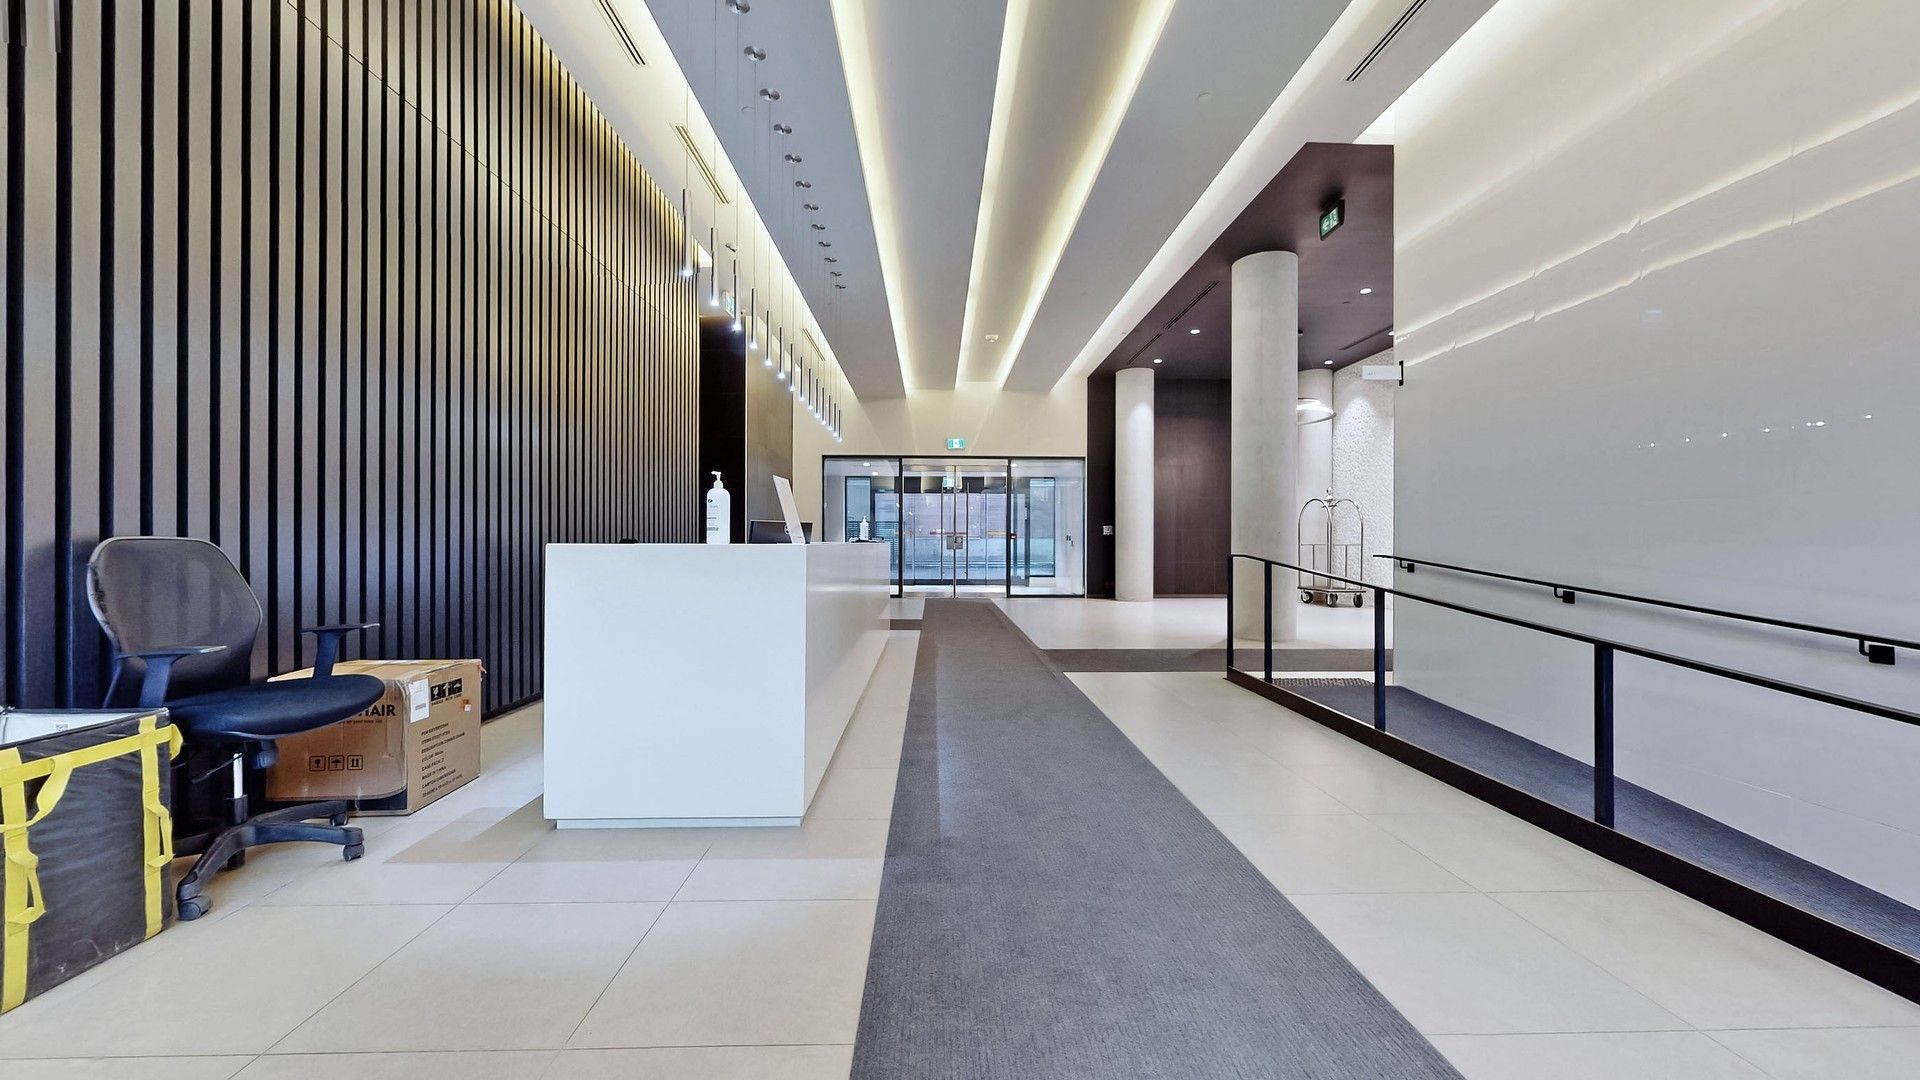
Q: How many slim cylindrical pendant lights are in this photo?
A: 14